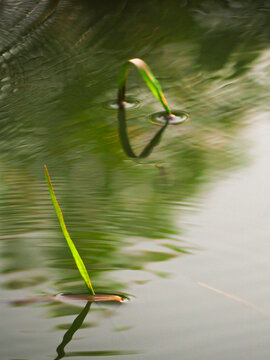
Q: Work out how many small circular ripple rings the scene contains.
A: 2